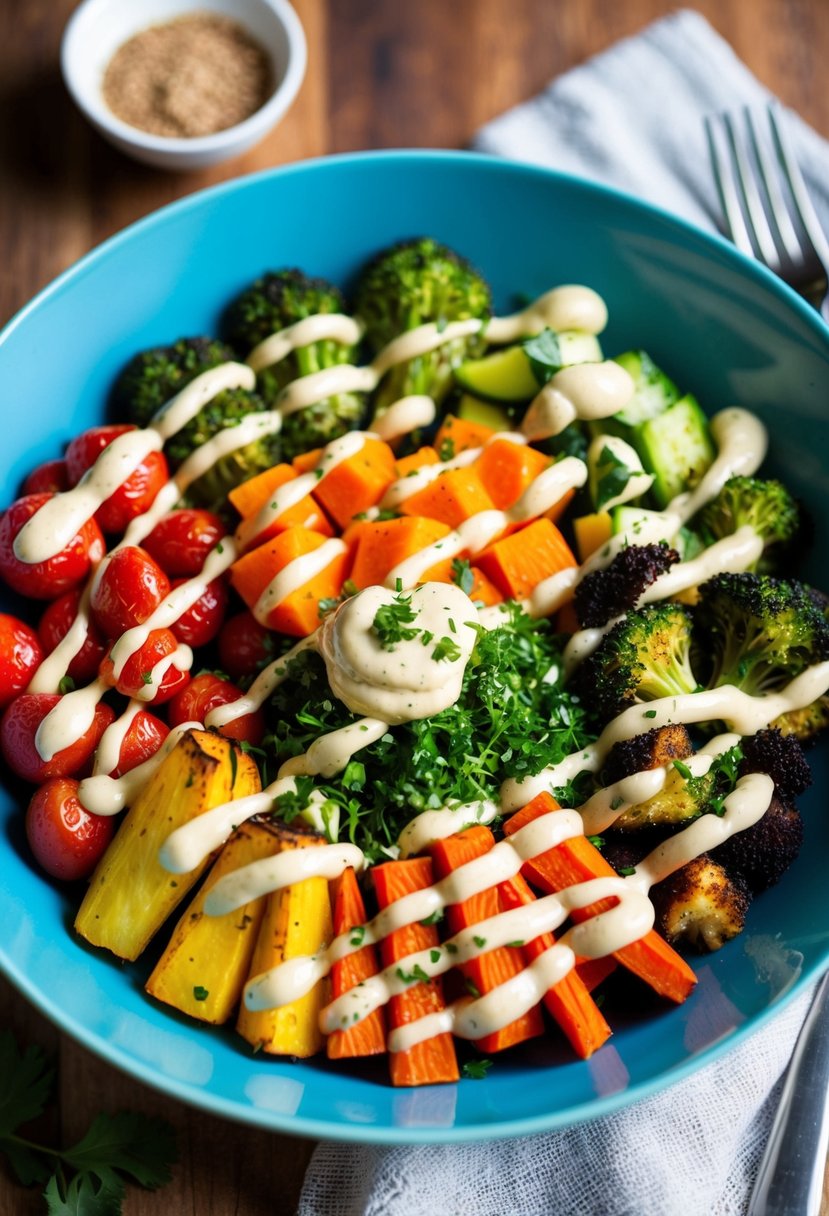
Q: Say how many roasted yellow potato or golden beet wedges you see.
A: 3